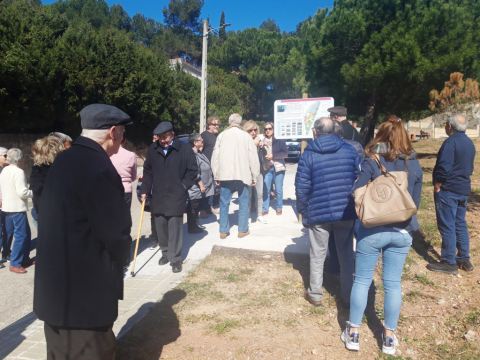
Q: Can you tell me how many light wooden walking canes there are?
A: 1